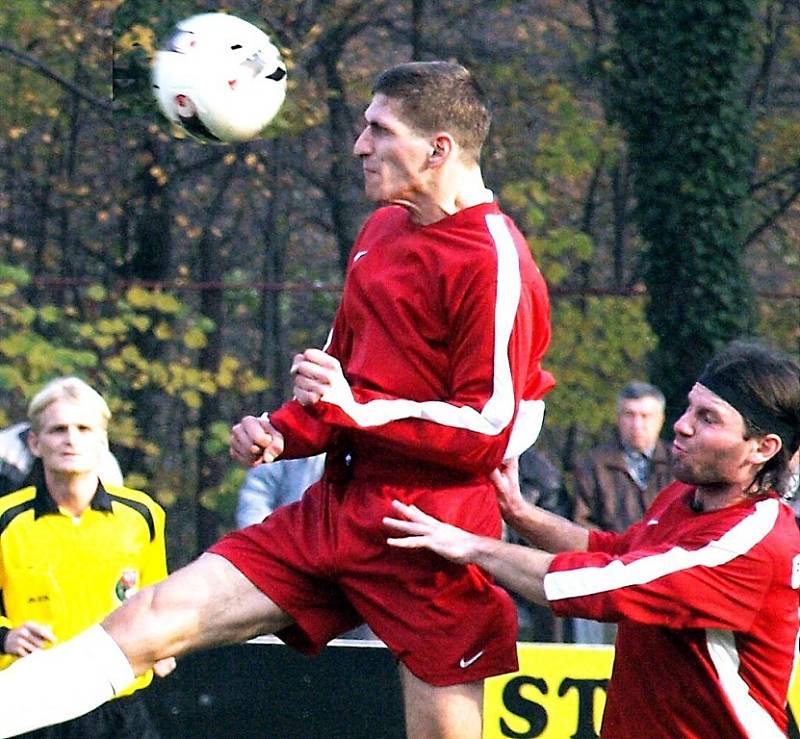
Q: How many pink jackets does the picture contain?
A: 0